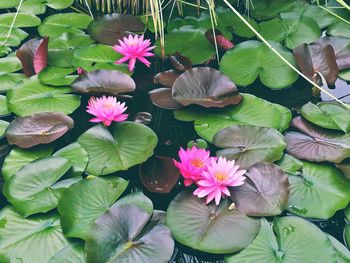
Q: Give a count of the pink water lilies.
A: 4